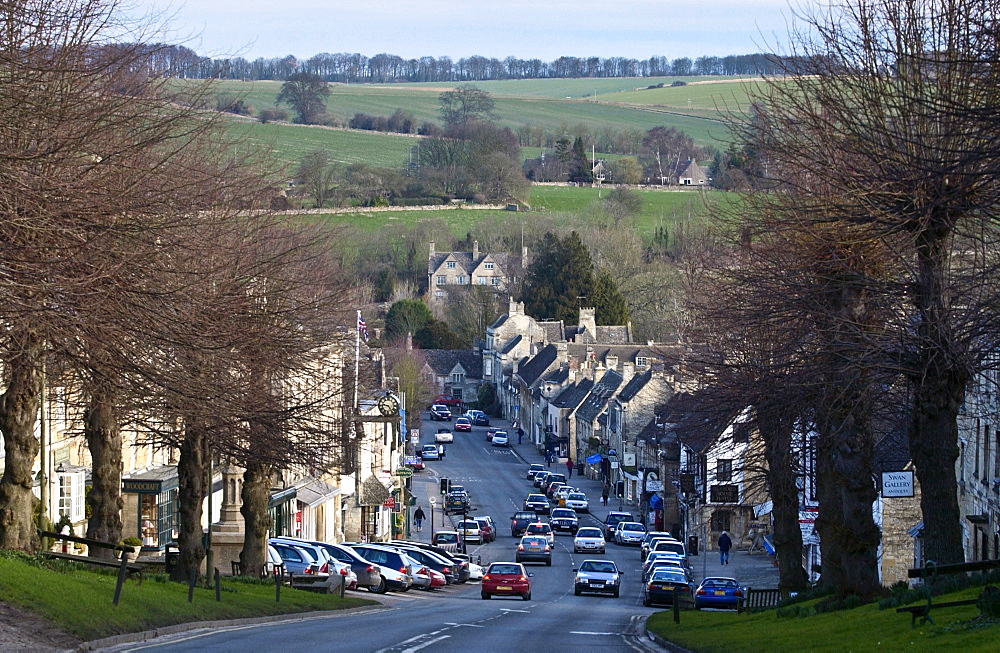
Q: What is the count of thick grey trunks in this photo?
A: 7